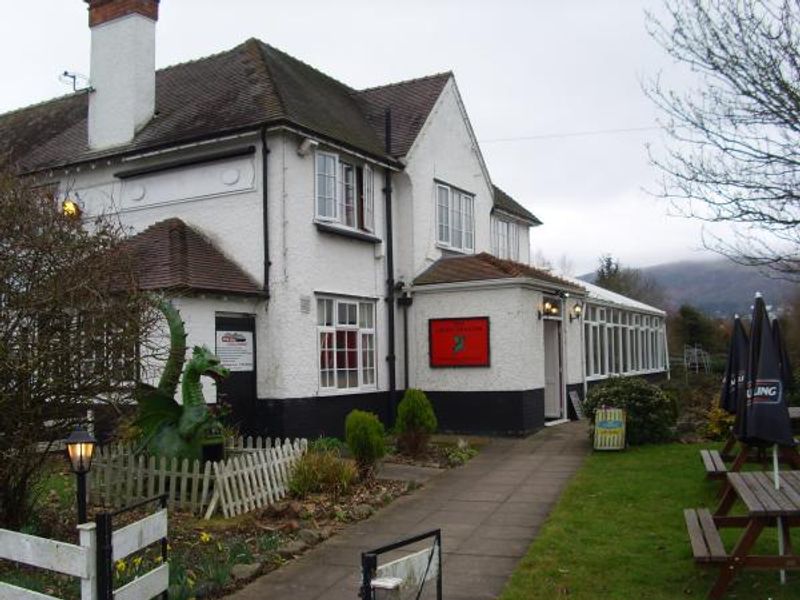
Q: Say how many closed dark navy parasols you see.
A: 3